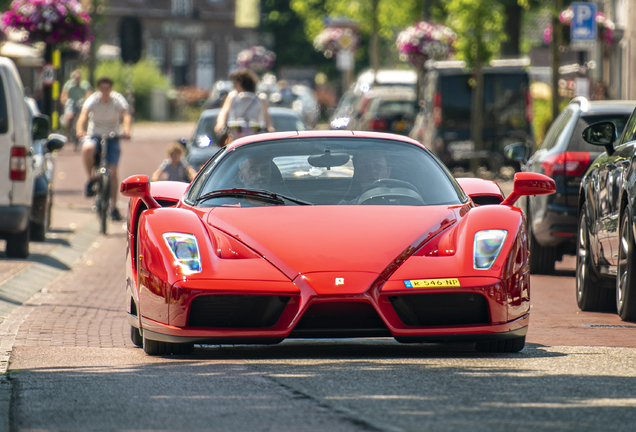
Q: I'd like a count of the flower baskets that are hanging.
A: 5